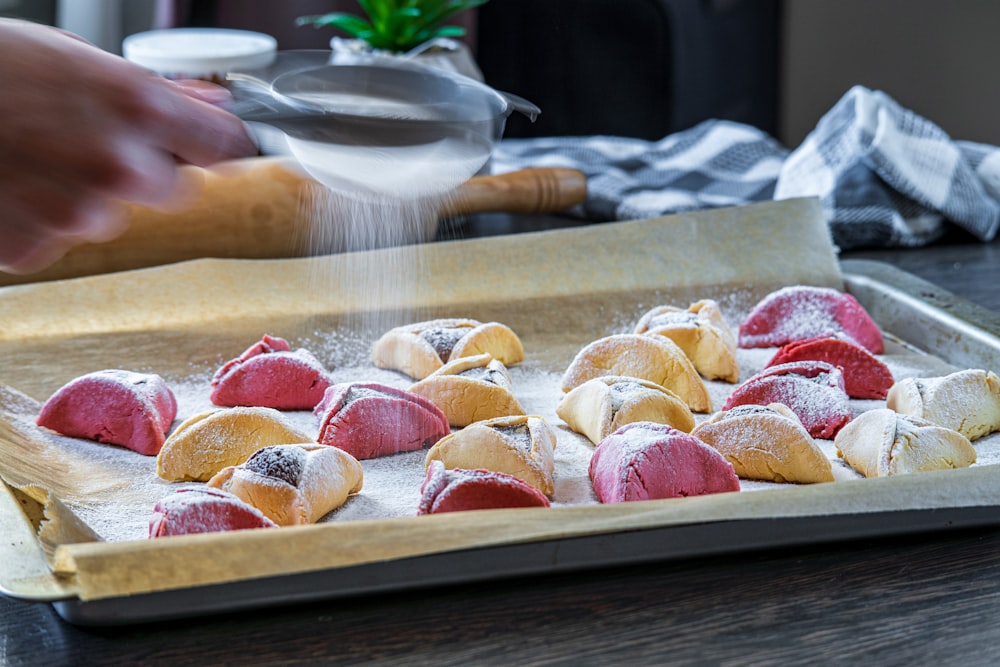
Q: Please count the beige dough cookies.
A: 11